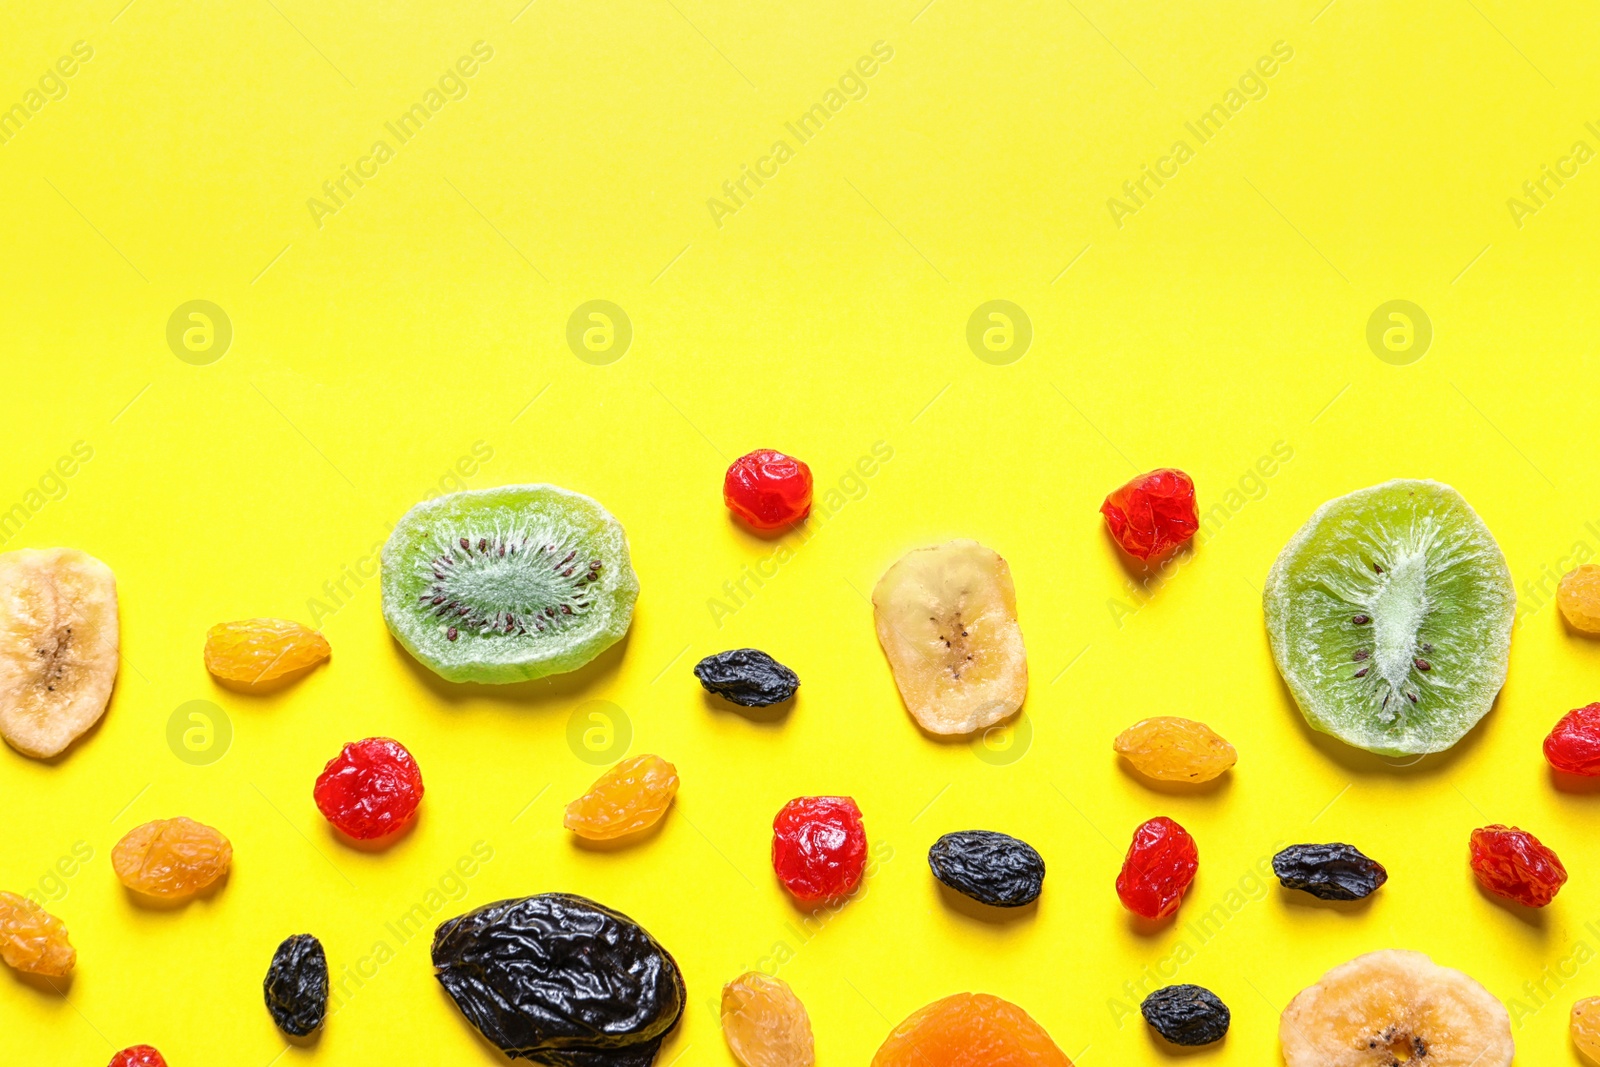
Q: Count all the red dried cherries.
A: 8